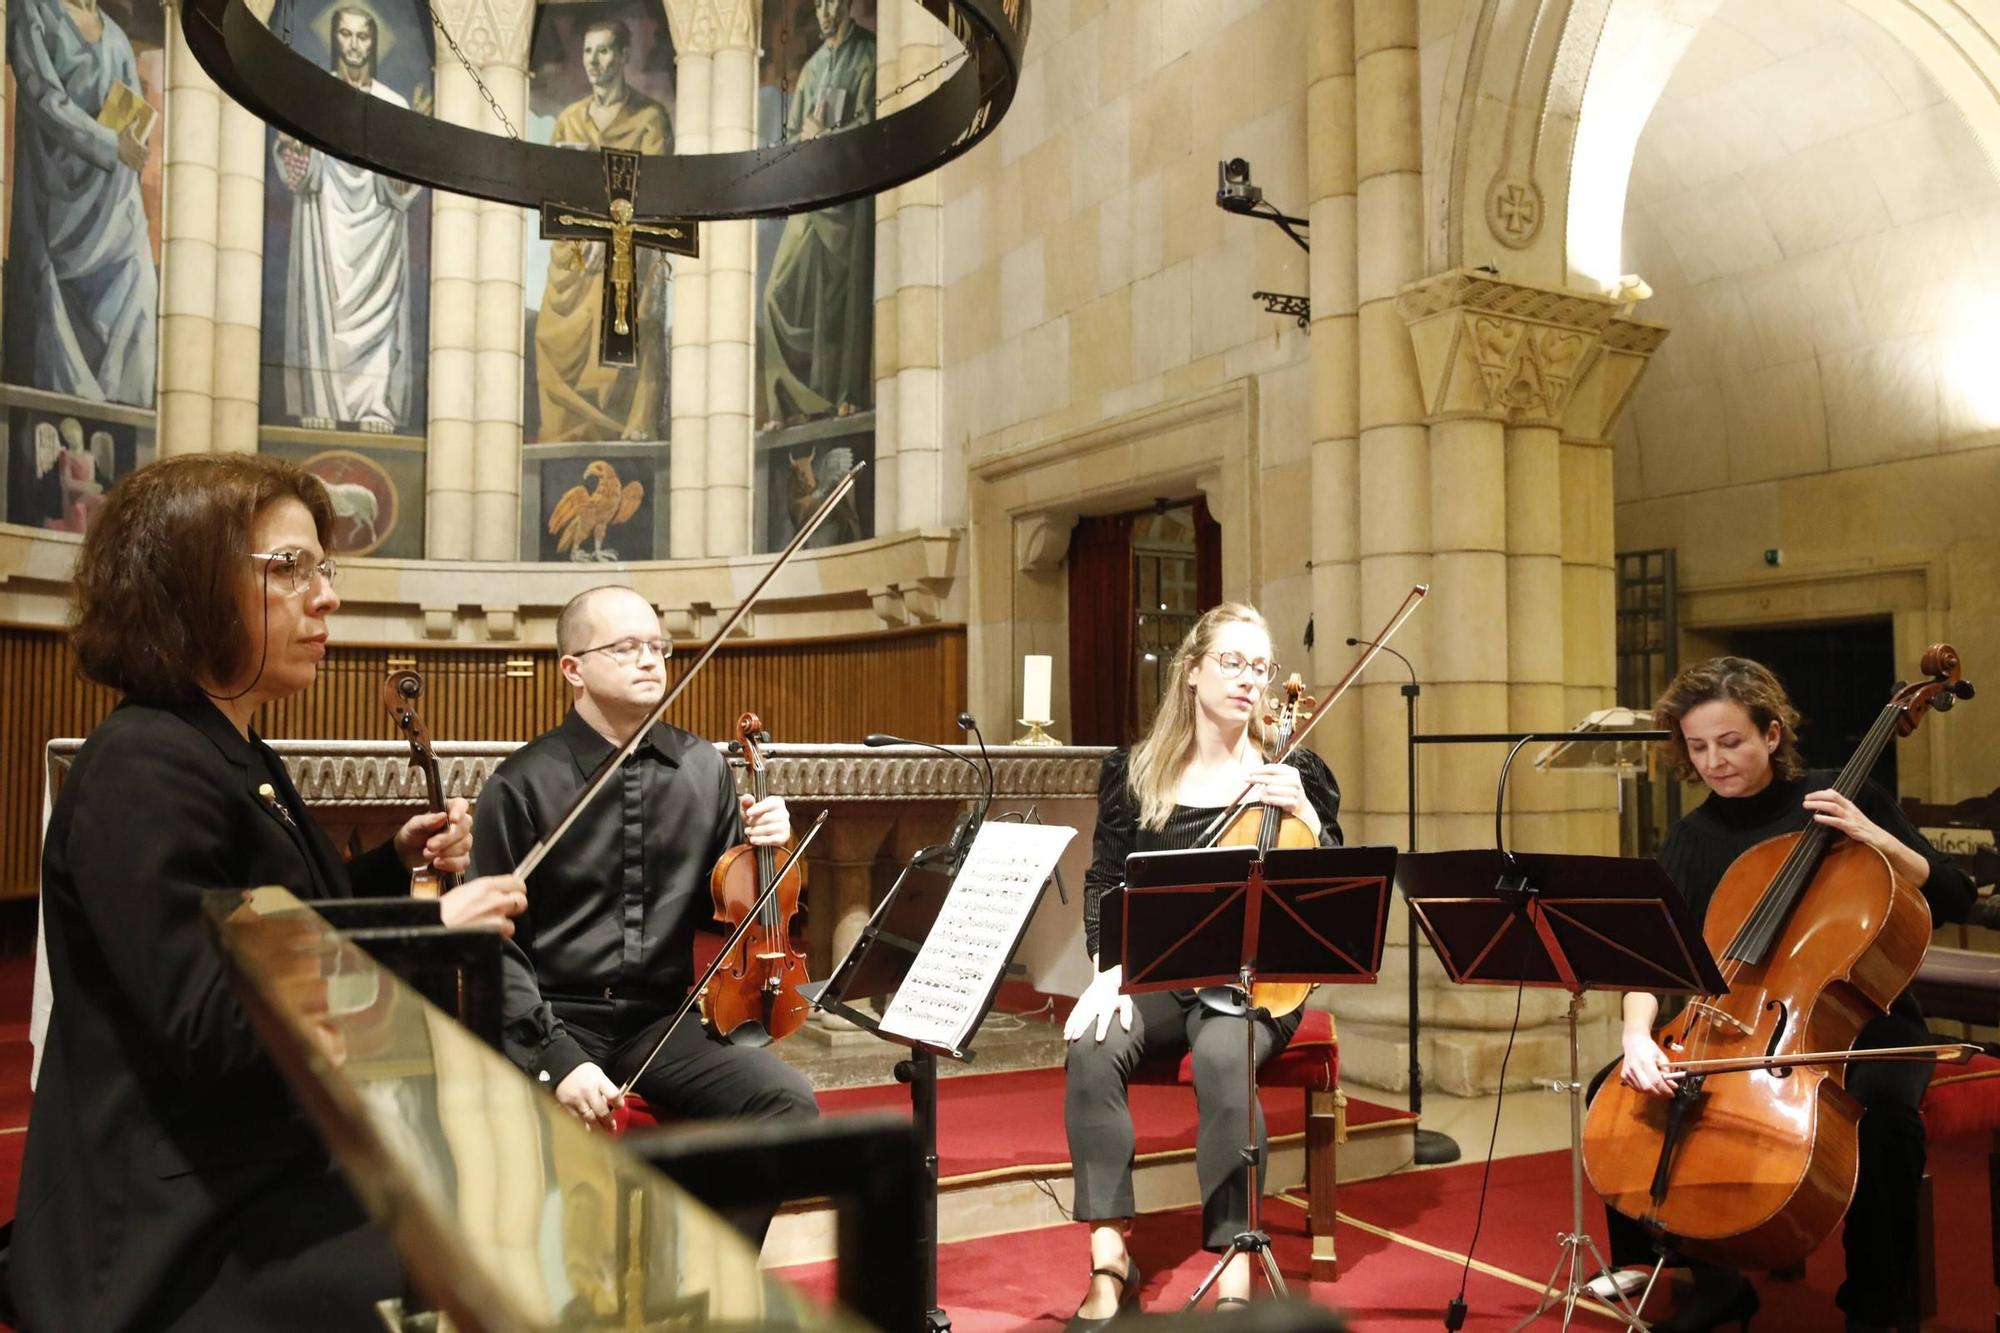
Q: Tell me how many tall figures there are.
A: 4